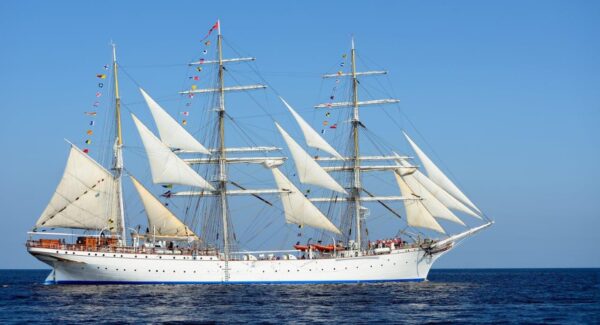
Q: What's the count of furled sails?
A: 10